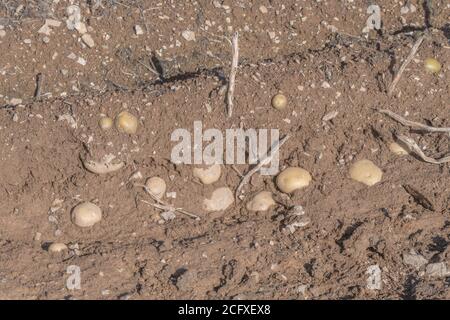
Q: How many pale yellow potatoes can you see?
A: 14